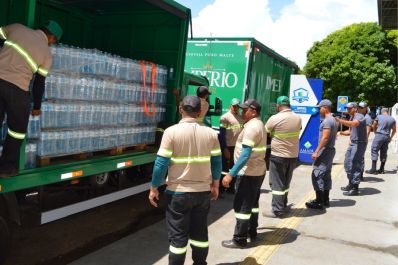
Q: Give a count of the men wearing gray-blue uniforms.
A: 4